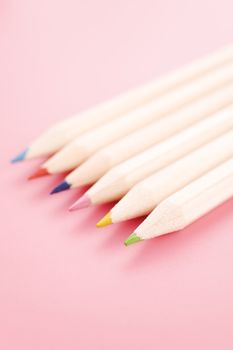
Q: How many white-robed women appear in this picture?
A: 0